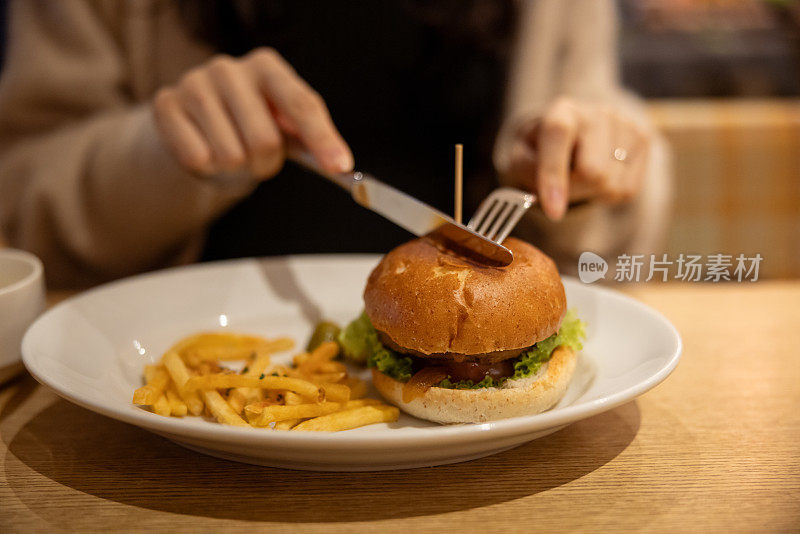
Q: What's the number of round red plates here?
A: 0